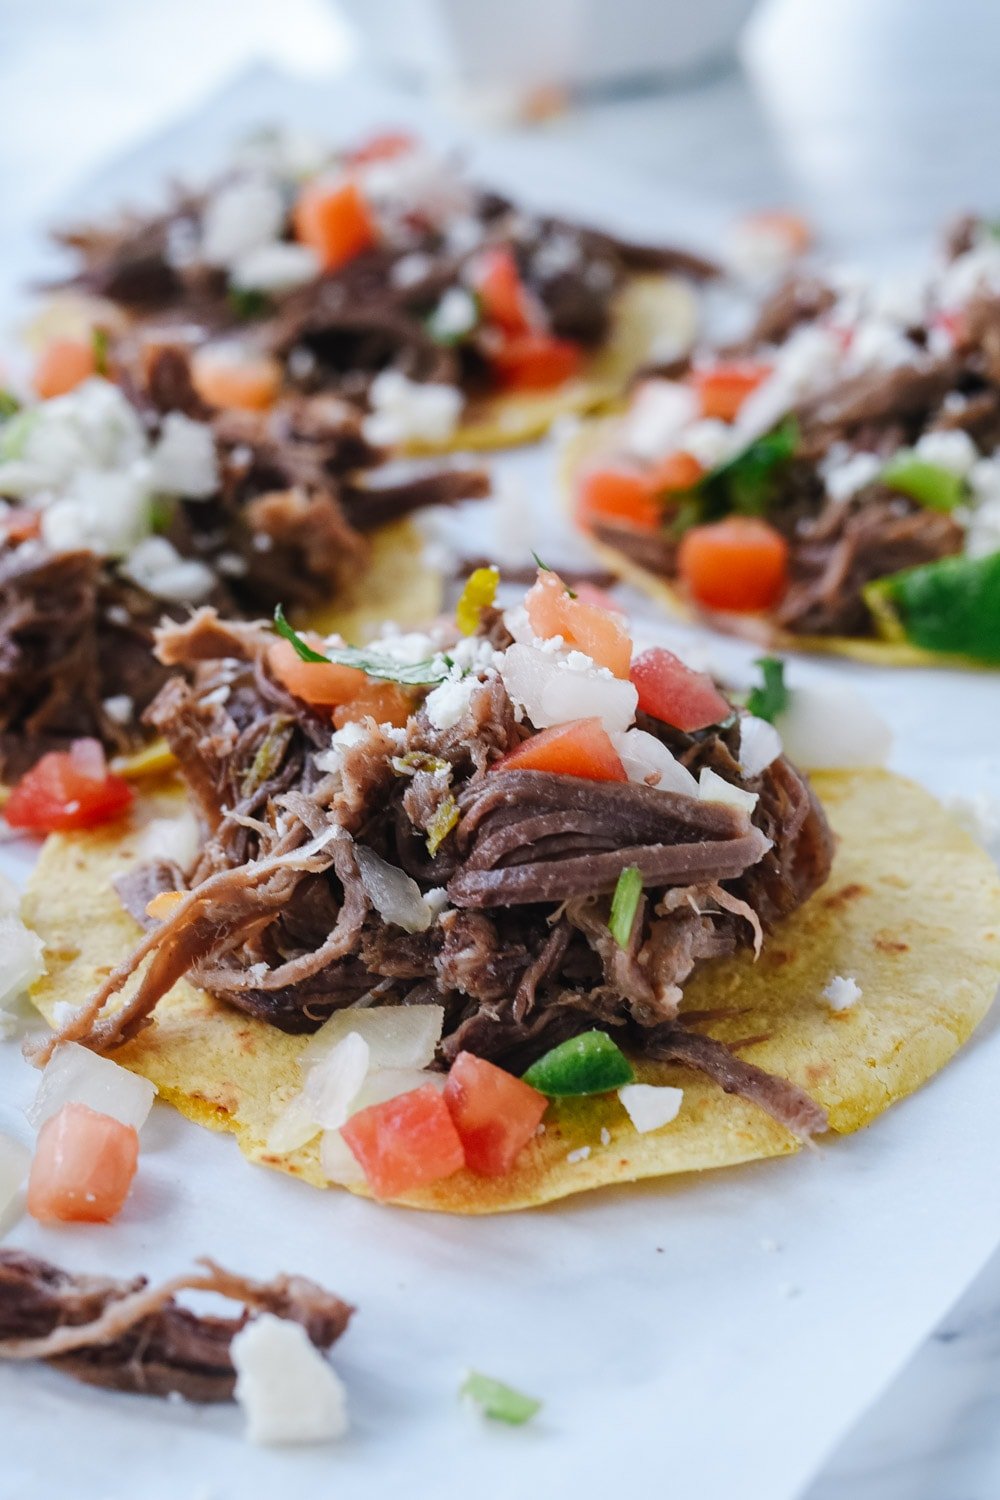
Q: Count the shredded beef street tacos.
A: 4